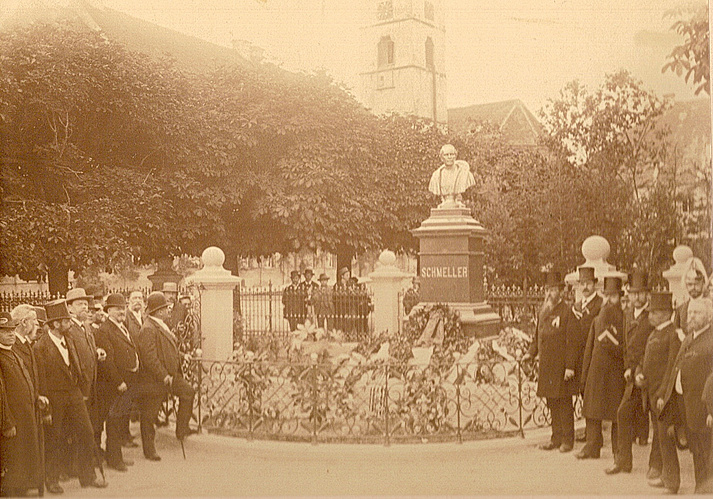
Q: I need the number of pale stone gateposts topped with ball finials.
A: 4